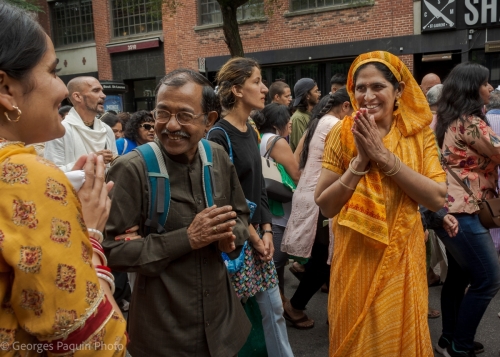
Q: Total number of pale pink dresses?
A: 1